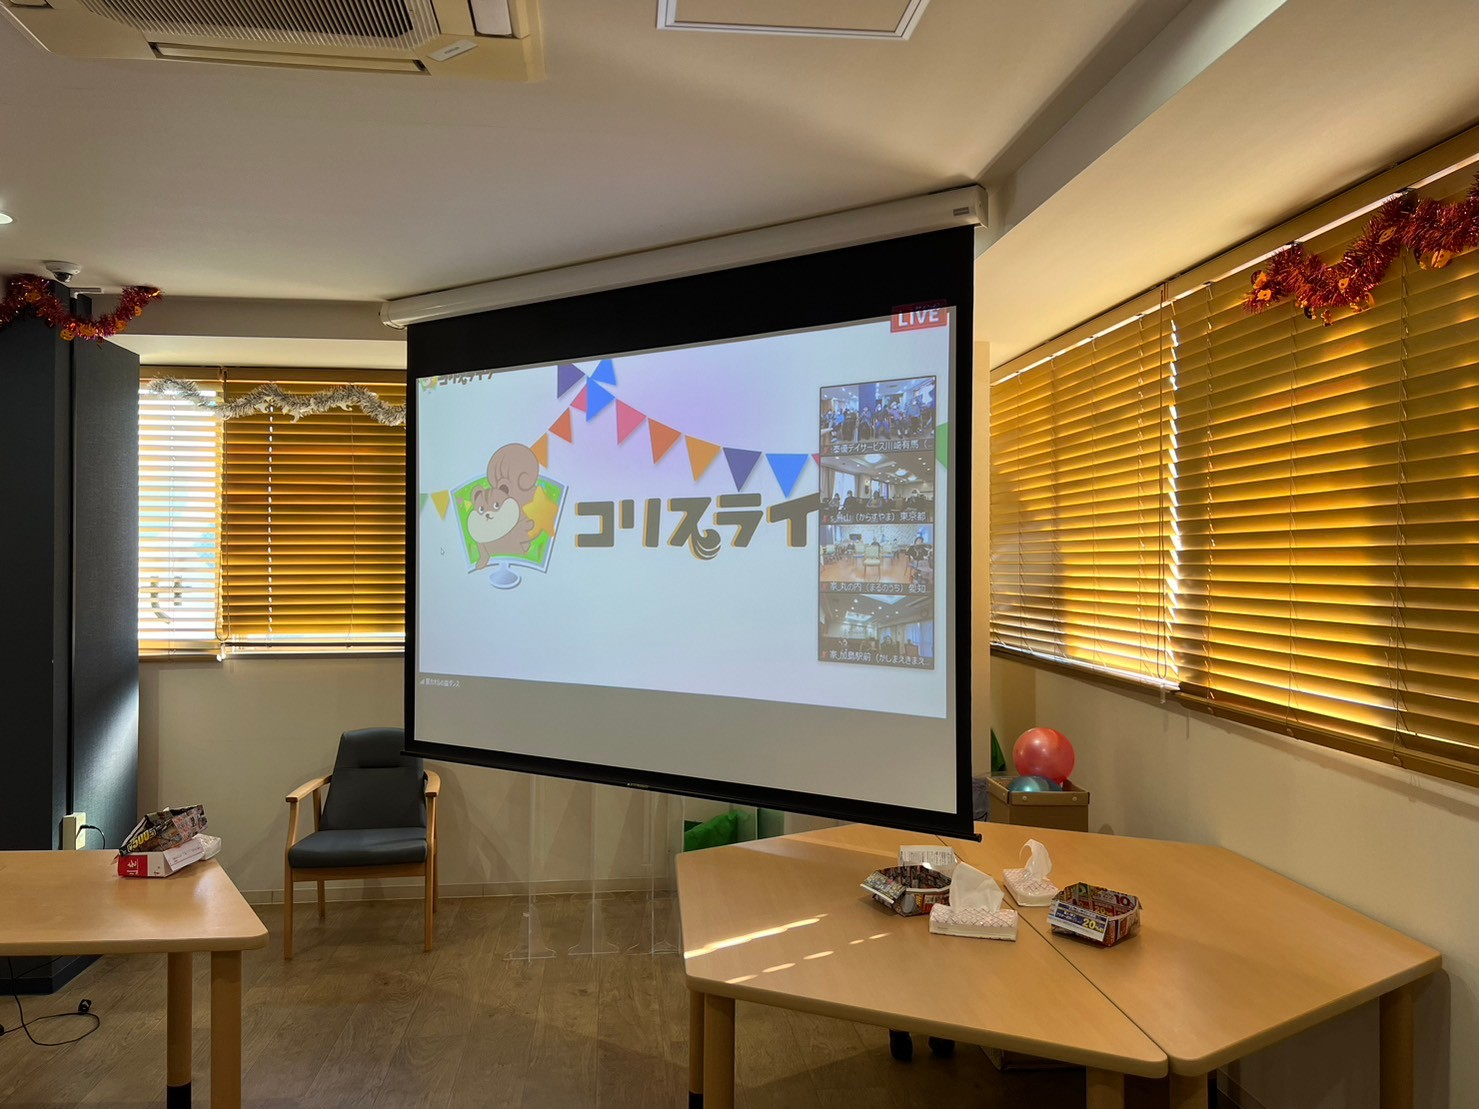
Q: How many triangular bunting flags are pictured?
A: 15